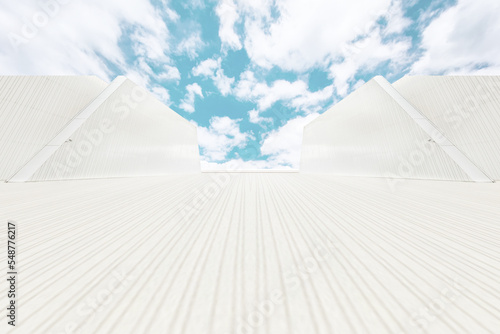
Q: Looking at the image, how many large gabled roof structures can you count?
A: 2